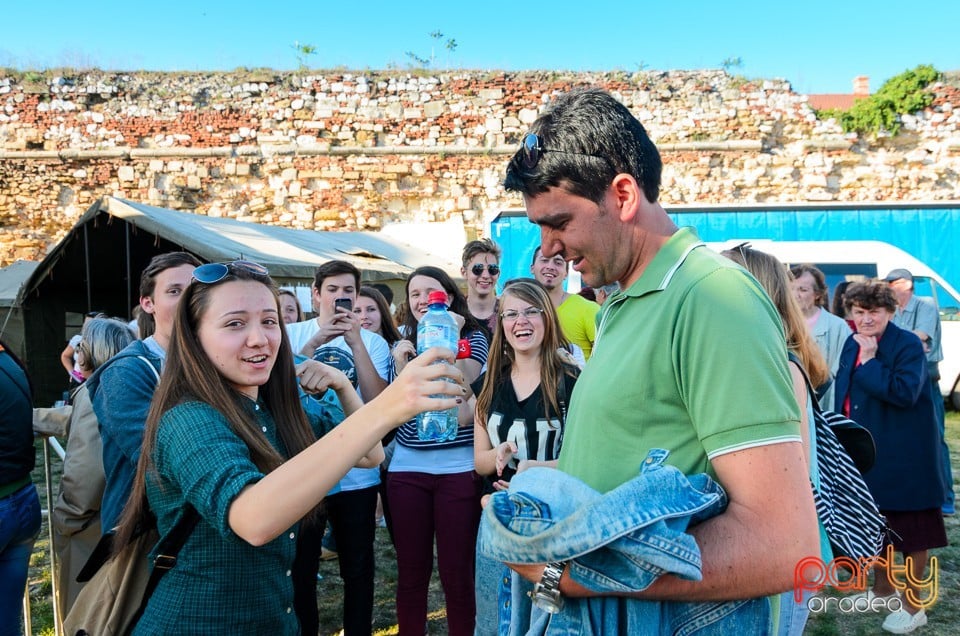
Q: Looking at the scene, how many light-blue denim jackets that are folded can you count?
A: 1